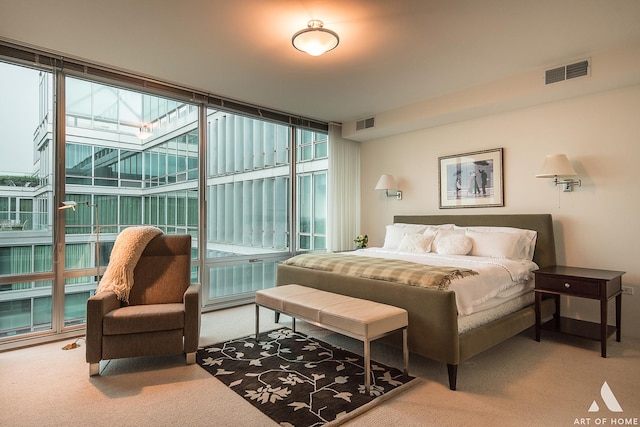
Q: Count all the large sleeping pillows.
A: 4